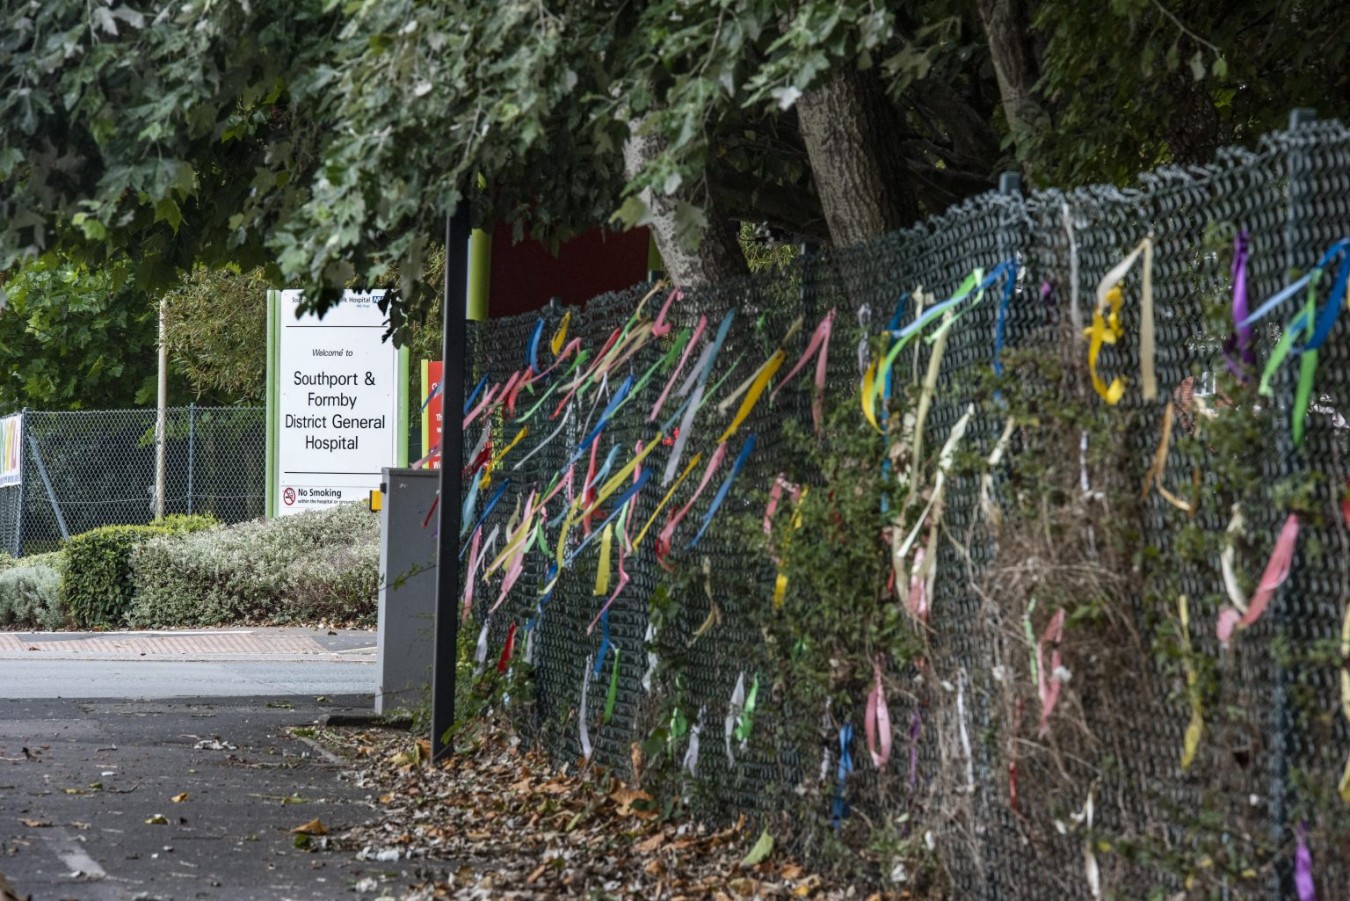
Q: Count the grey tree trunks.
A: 3